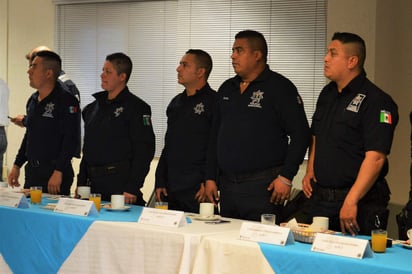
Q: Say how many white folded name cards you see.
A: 5